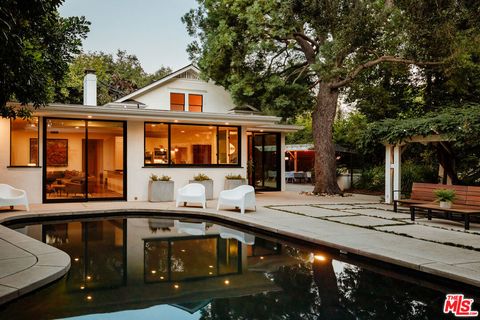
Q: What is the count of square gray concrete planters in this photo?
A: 3